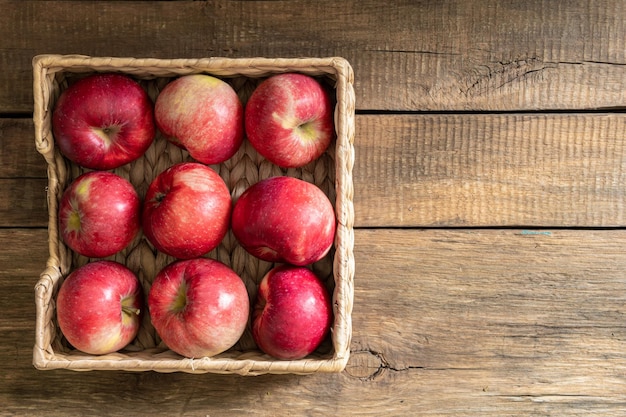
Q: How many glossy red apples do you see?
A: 9